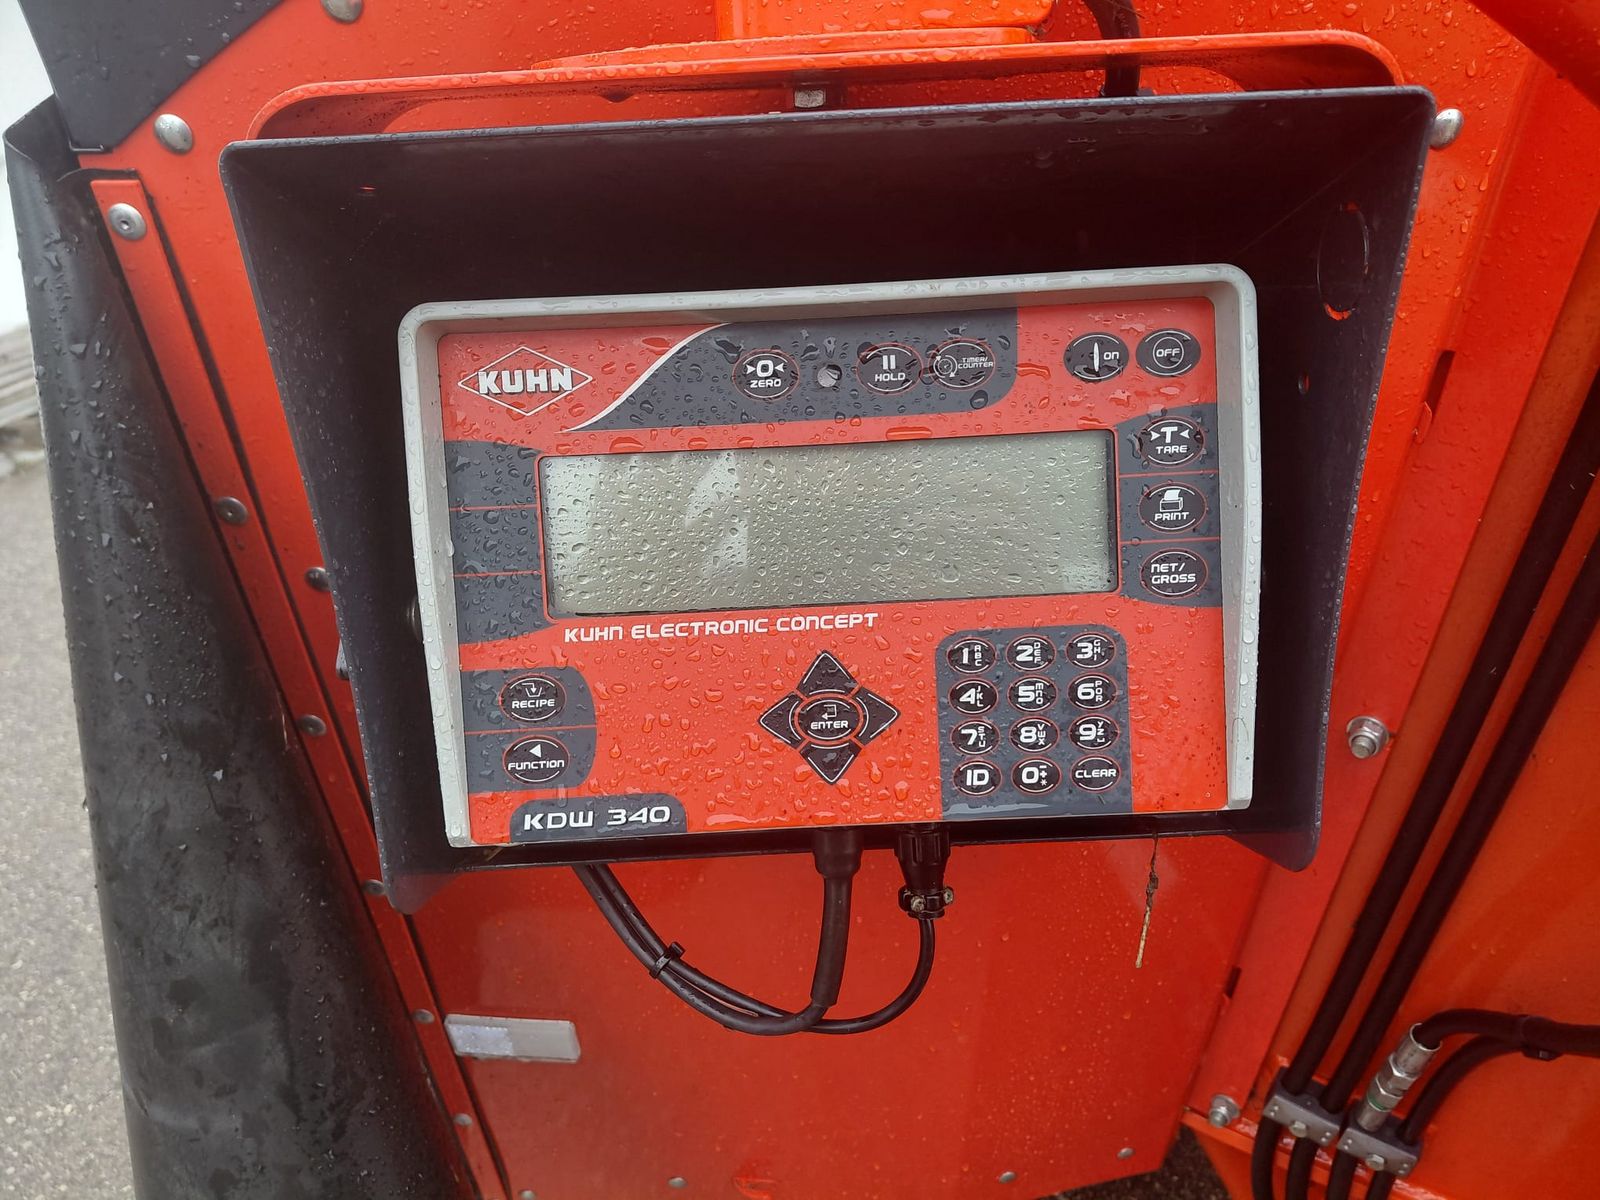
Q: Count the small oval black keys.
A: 12